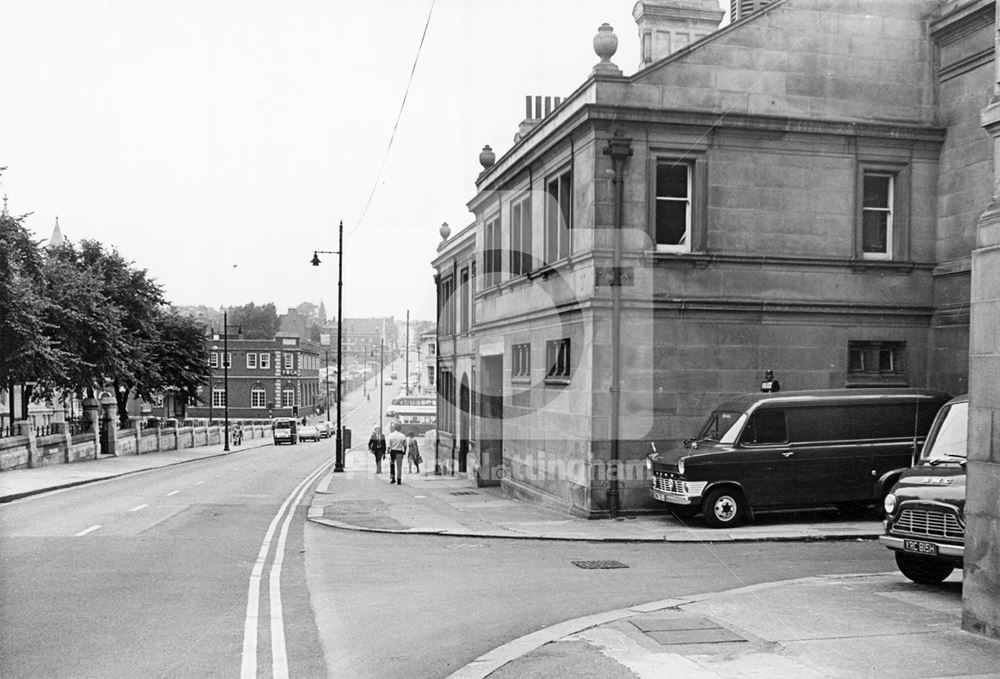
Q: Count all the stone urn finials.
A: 3